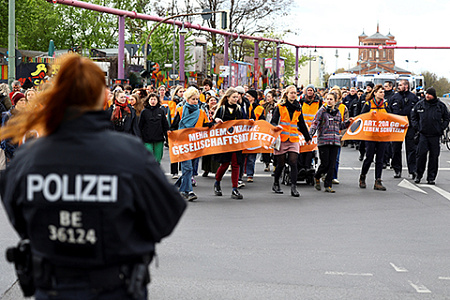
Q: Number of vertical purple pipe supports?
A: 6